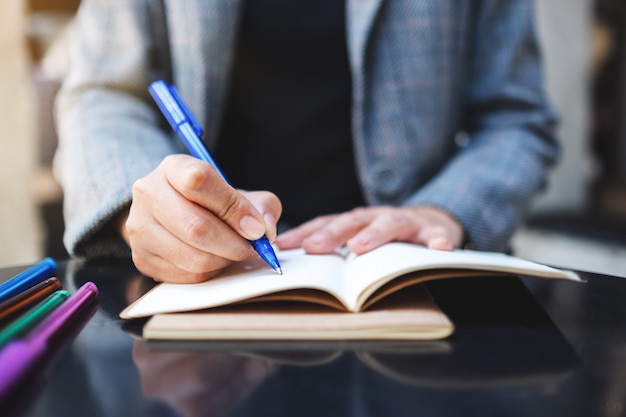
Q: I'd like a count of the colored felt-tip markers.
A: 4